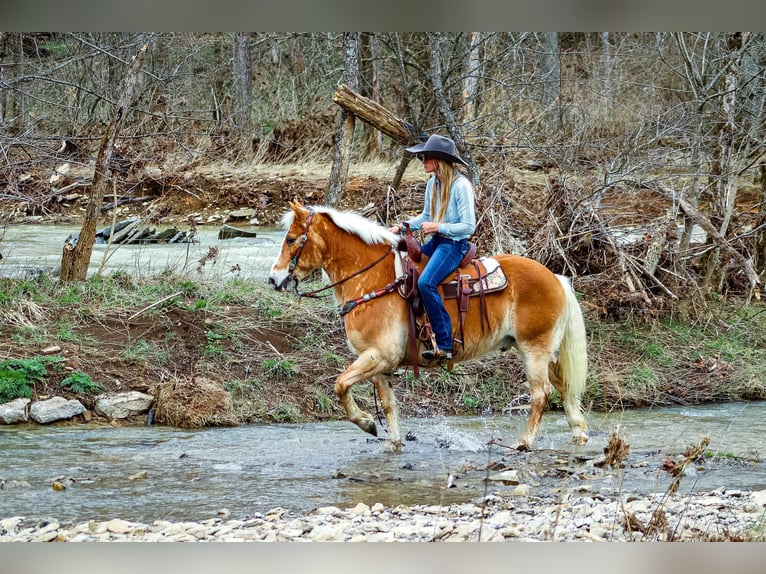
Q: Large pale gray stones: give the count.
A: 3